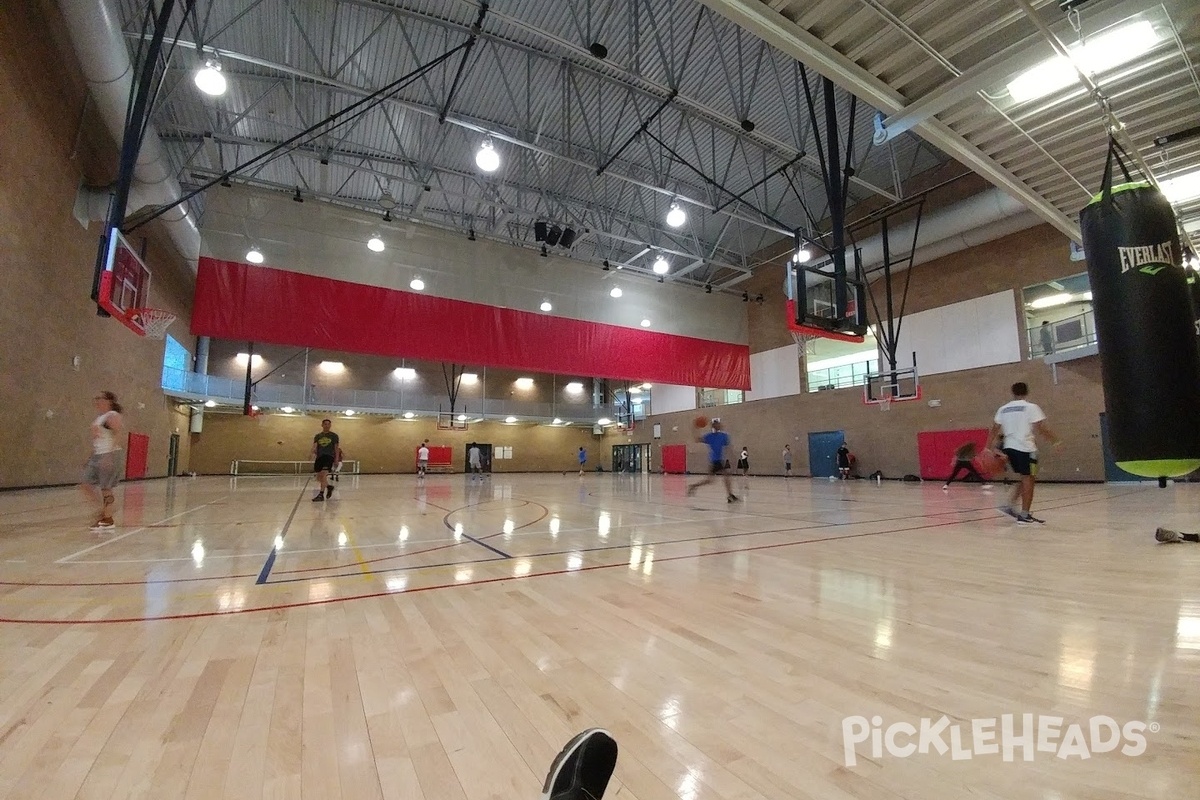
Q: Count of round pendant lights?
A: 11